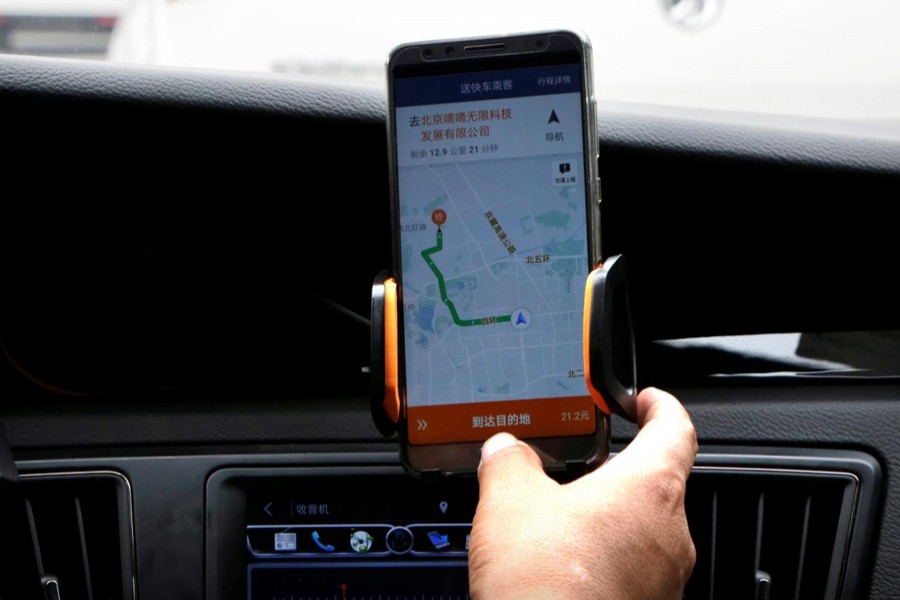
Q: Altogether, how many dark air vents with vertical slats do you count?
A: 2